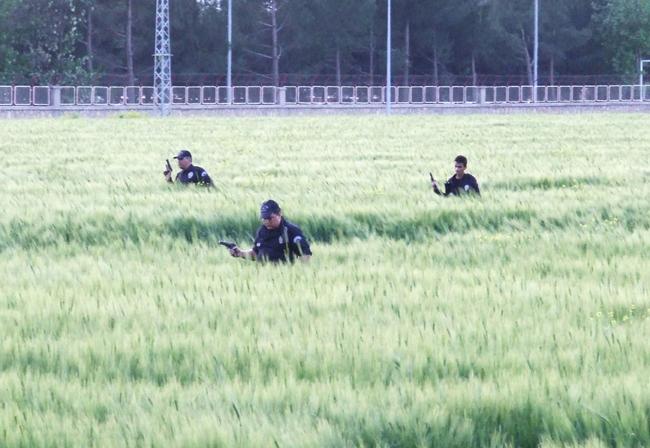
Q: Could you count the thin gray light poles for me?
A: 3